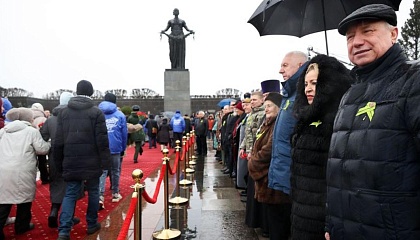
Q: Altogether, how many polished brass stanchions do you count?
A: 7